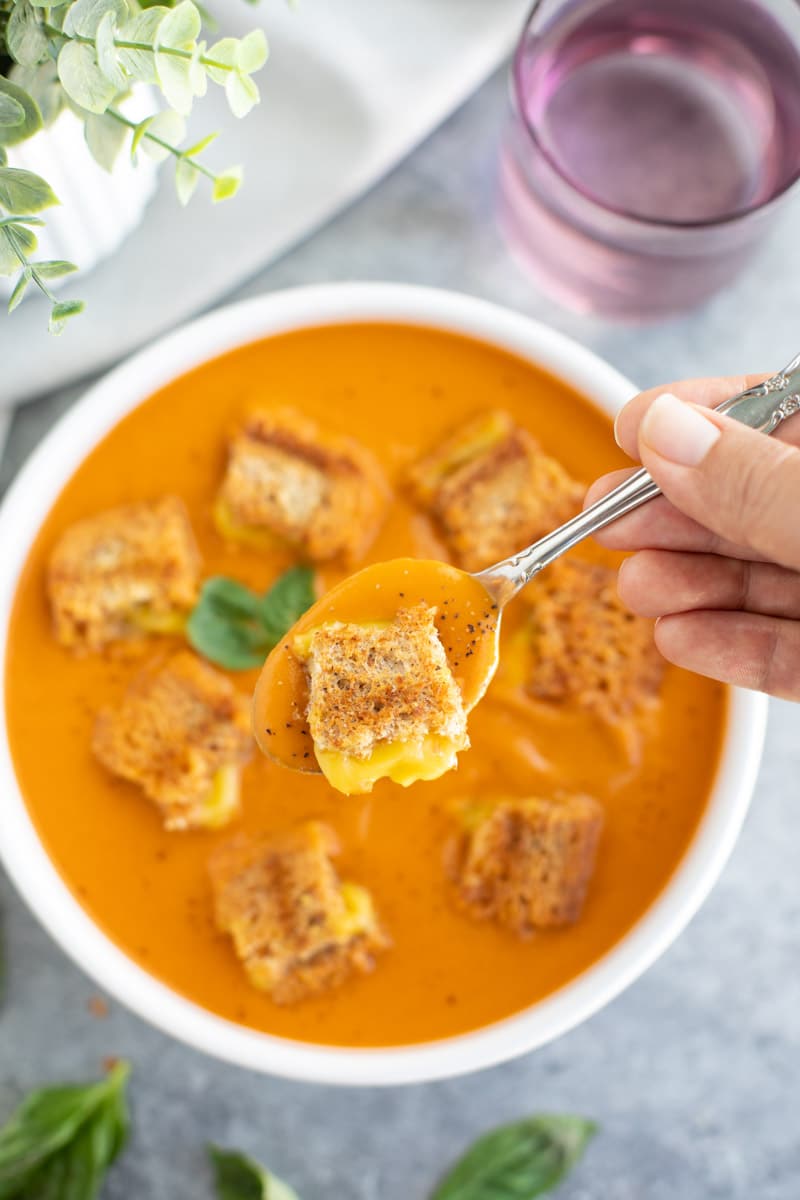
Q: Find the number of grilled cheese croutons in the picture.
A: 8